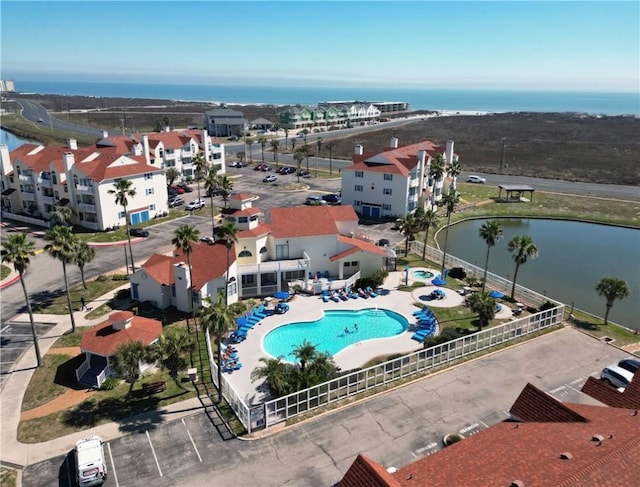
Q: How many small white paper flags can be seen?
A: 0